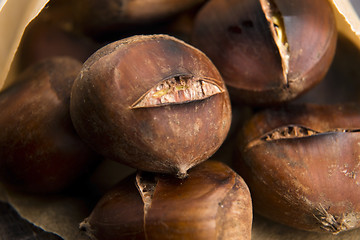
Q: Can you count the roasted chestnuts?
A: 7